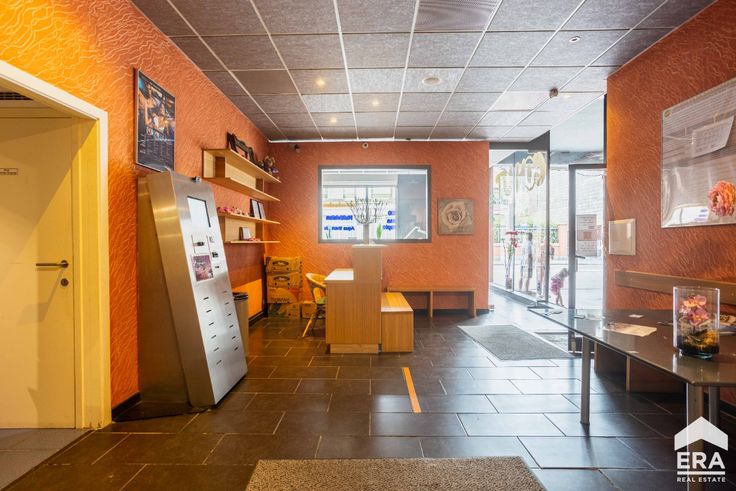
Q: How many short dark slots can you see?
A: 12